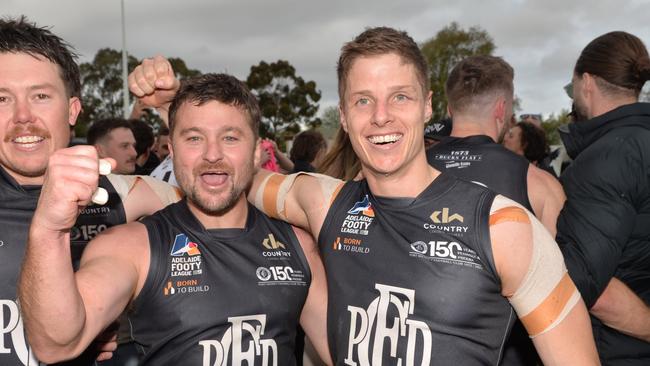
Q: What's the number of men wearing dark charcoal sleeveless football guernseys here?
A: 4